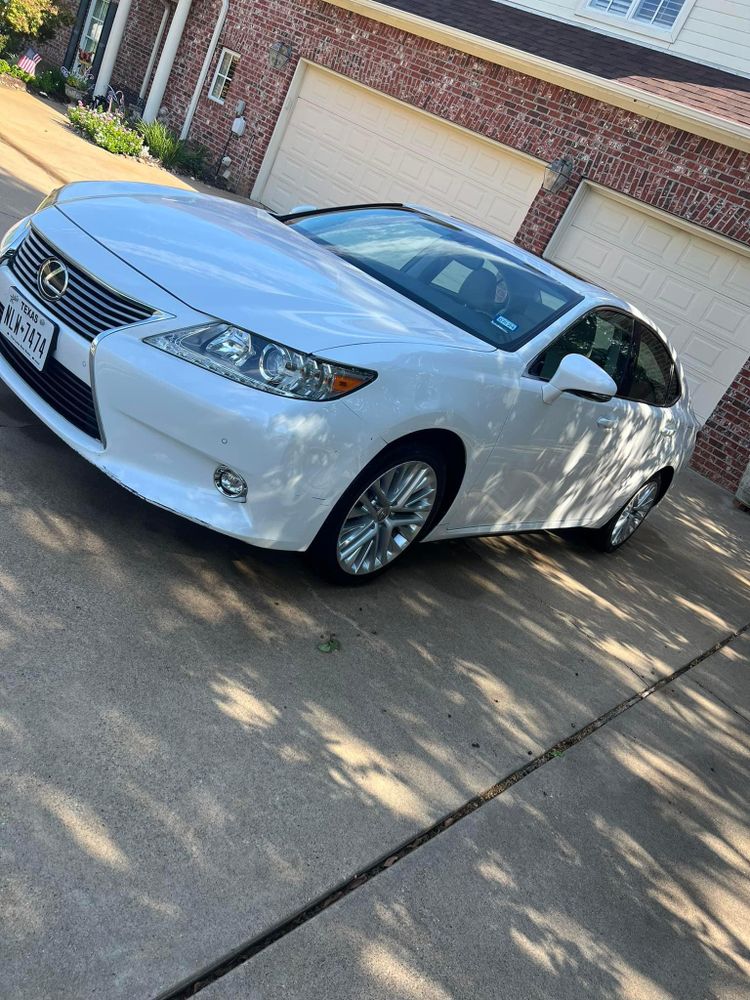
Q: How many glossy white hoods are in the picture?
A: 1